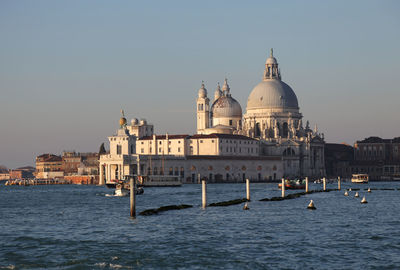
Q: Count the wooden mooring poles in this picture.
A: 7